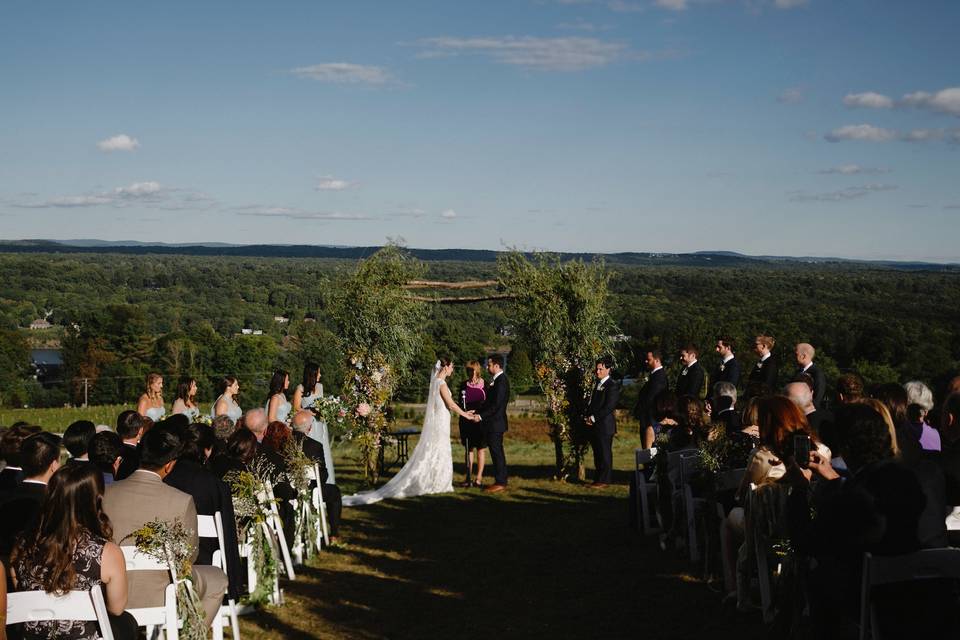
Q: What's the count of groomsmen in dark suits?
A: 6